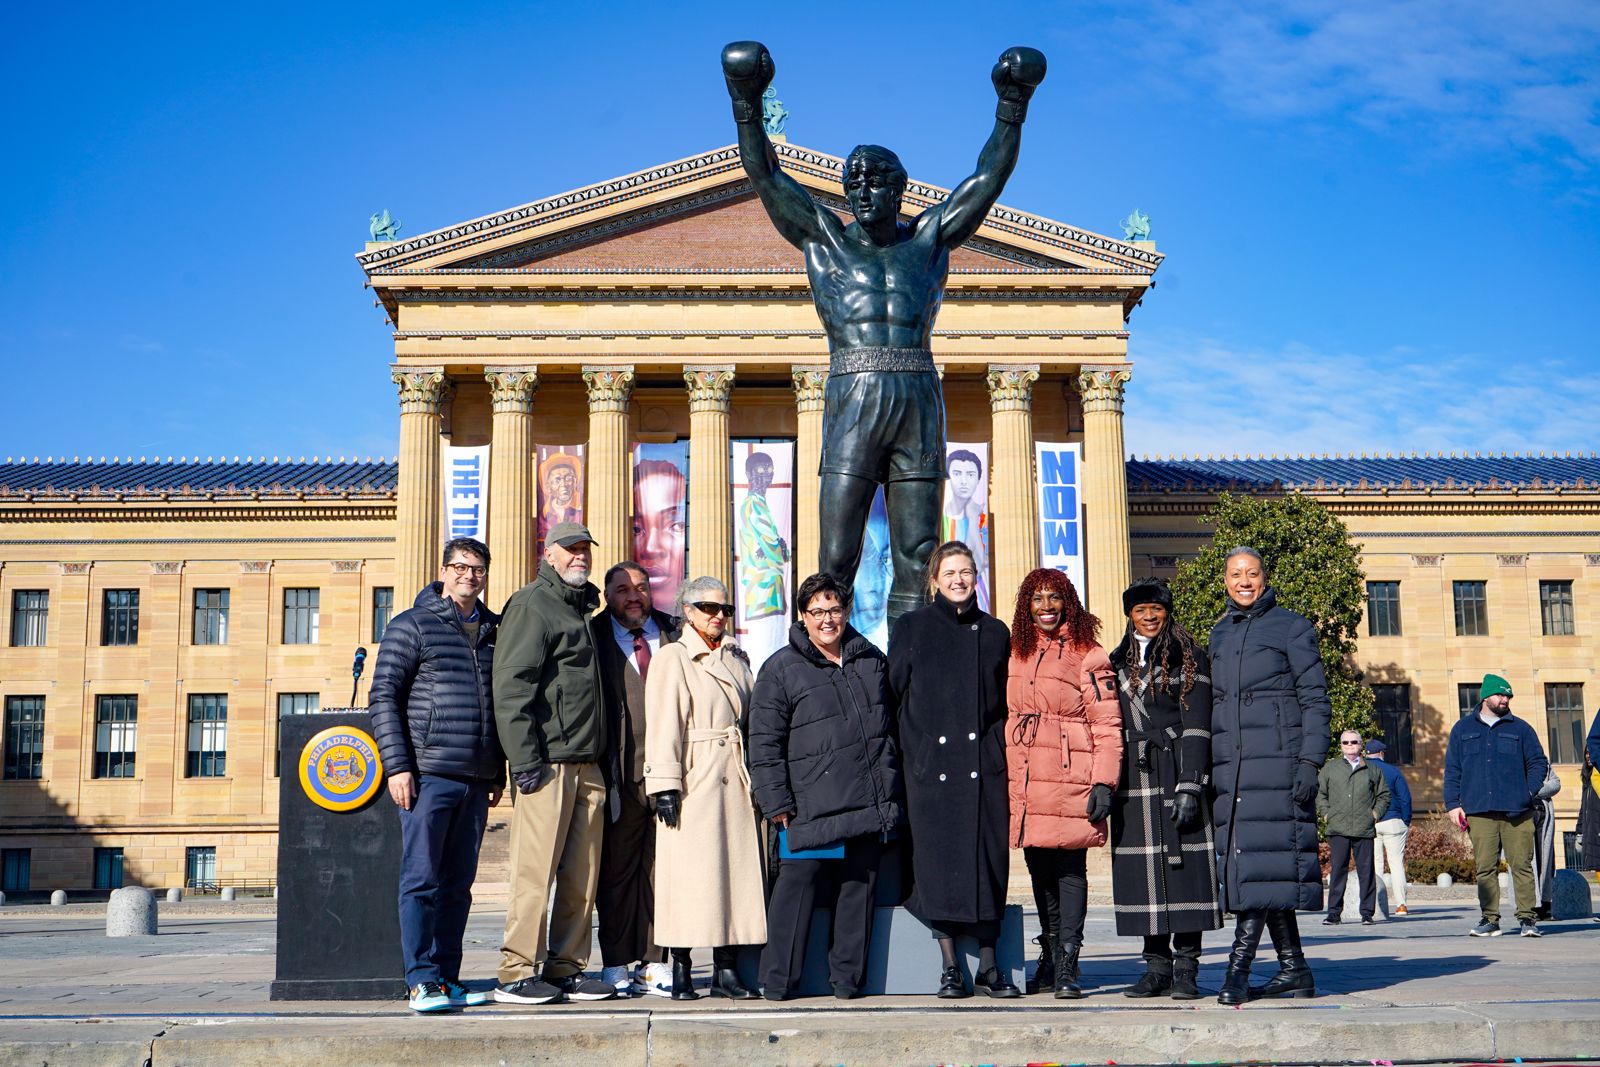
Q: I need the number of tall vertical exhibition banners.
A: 7